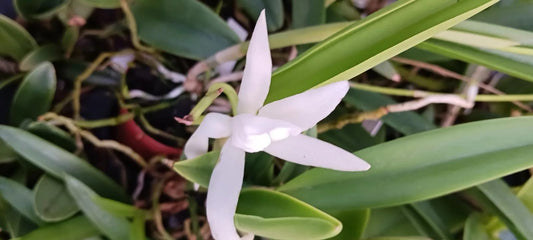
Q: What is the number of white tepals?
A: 5